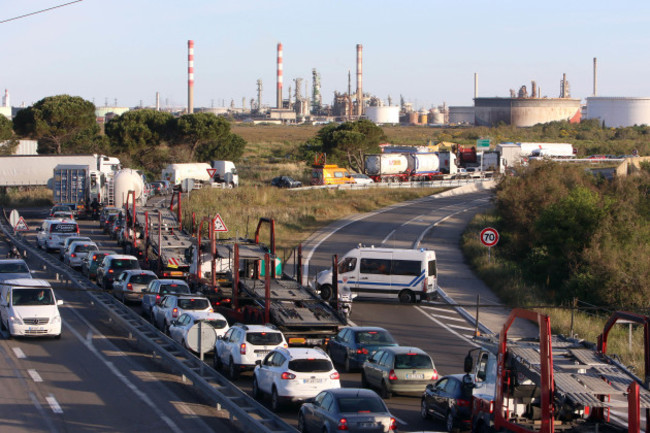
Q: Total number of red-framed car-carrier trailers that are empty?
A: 3